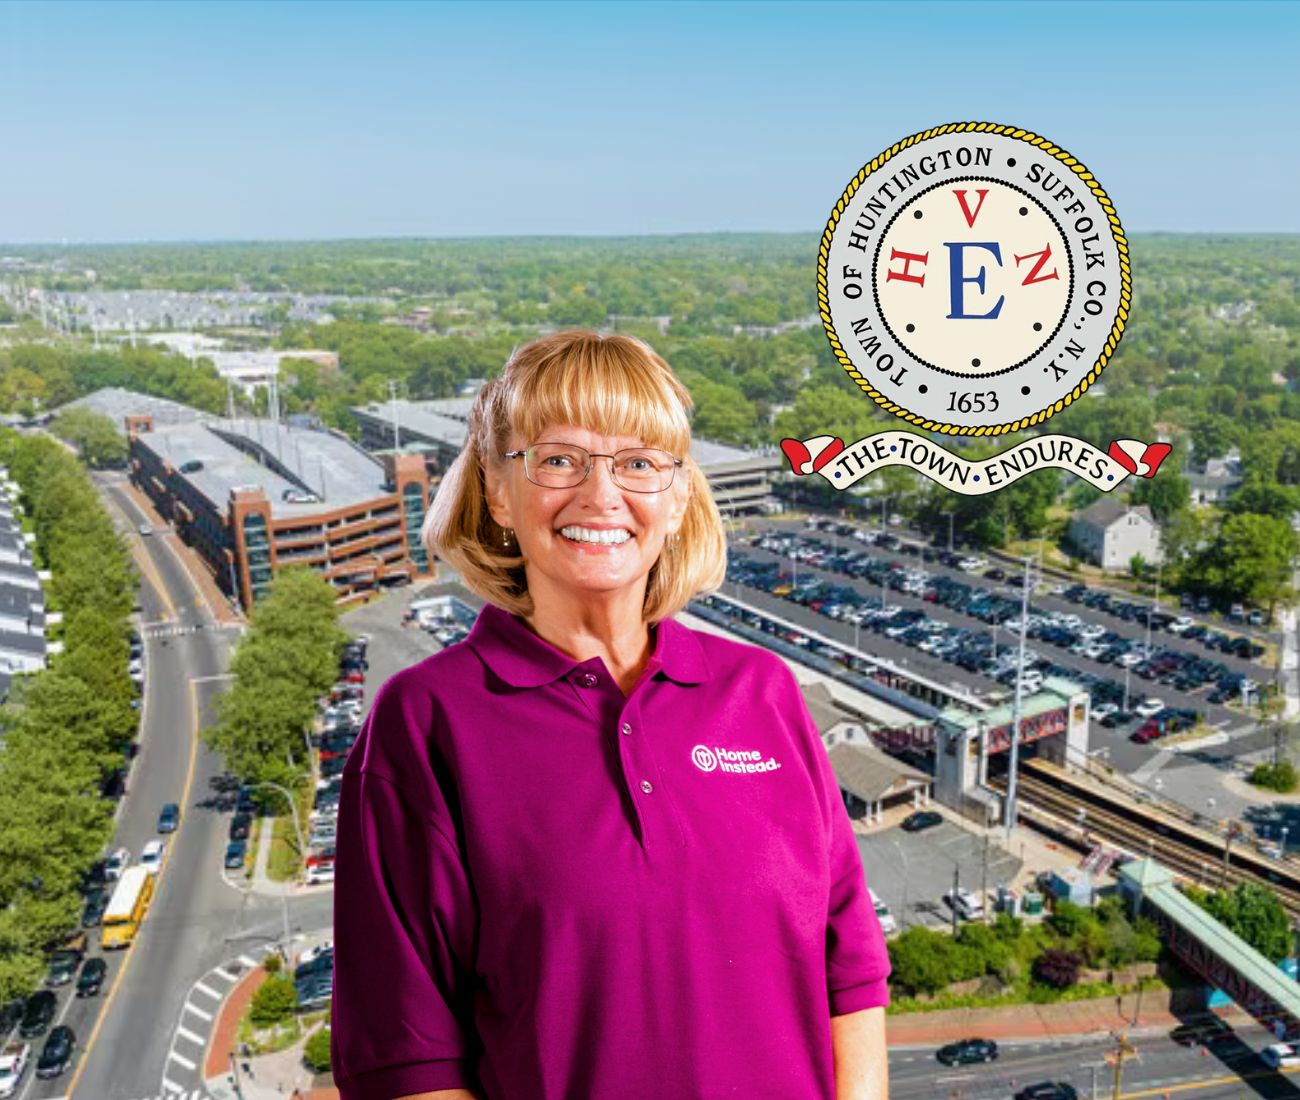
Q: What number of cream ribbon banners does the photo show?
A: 1